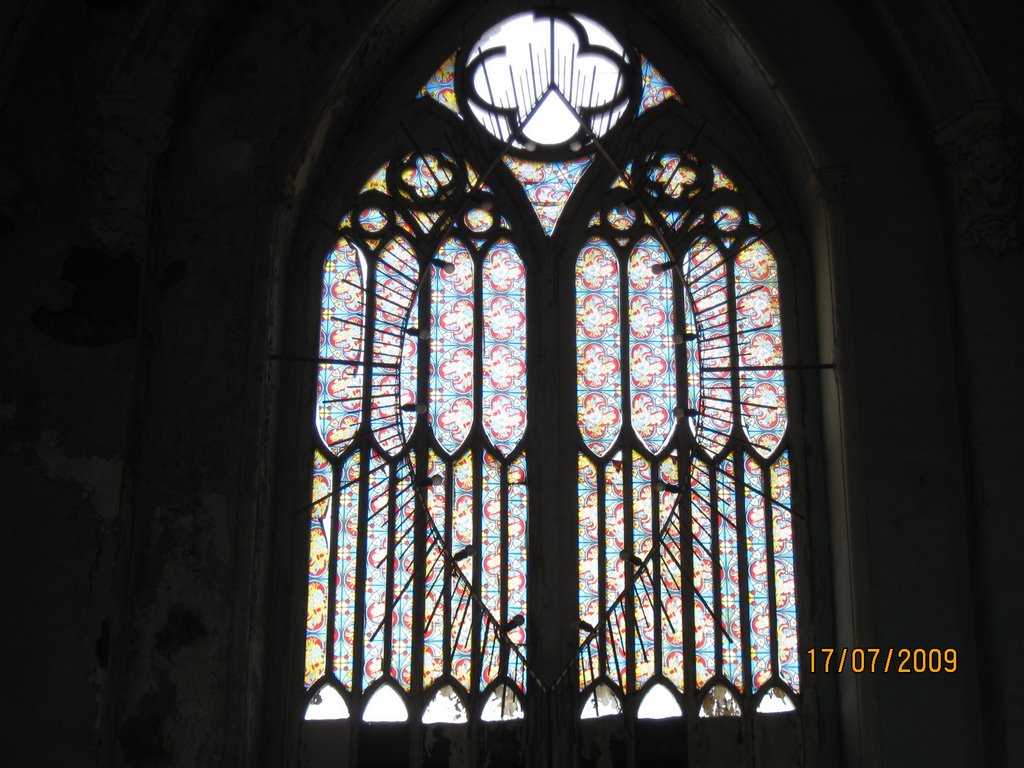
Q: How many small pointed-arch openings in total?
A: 8